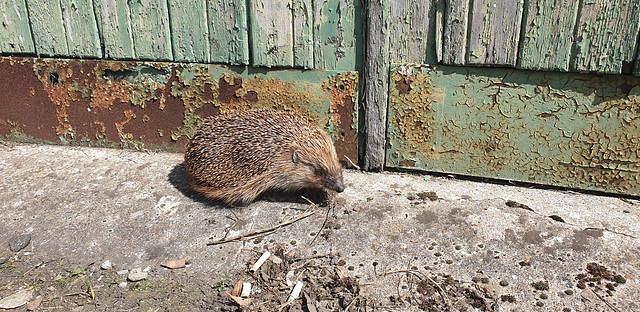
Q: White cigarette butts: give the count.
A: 3